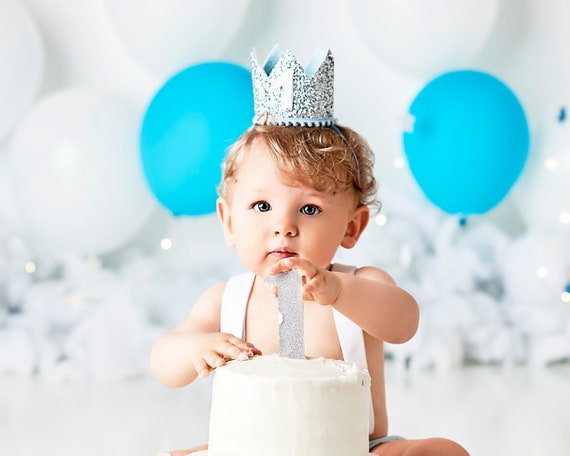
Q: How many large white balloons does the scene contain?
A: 4